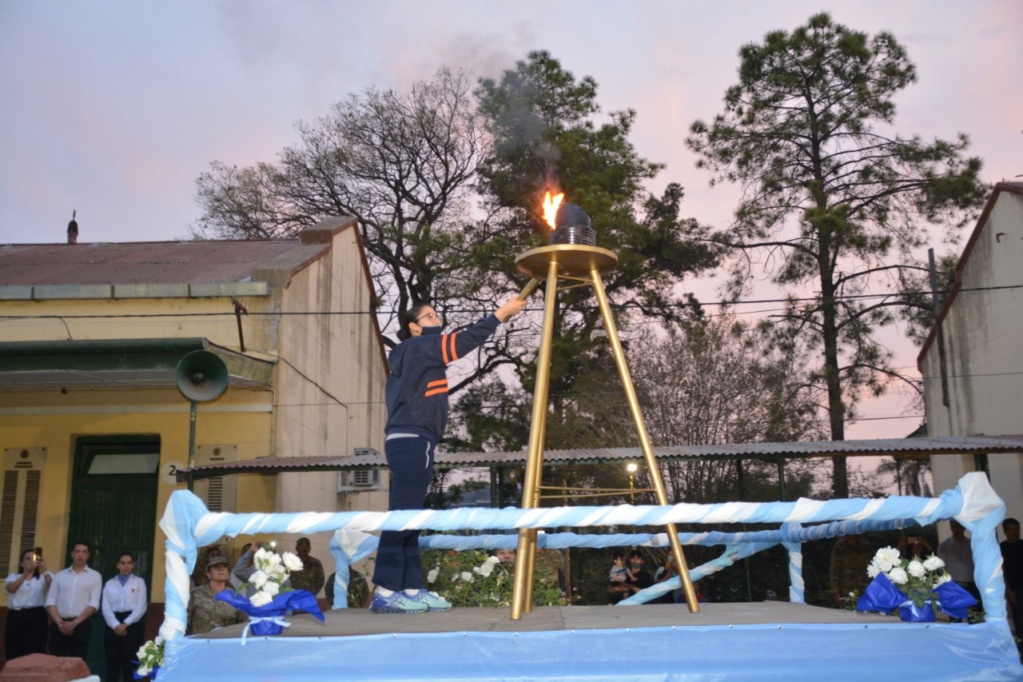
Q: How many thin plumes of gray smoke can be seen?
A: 1